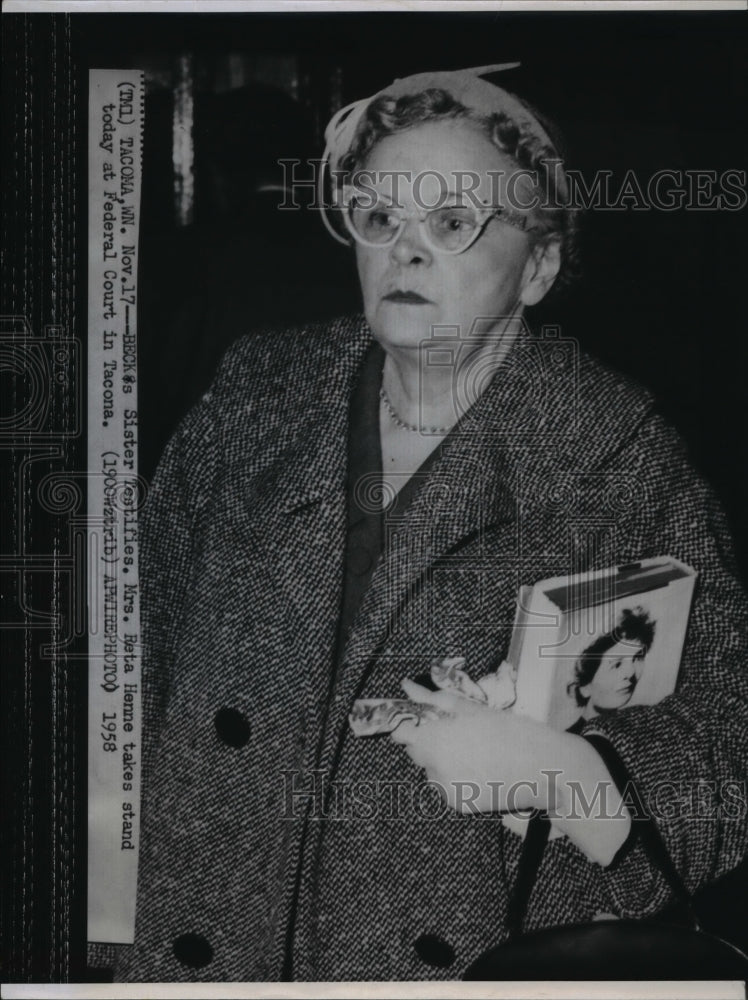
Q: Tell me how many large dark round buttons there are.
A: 3